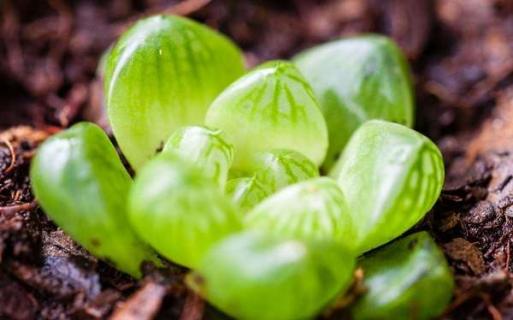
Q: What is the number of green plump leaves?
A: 12